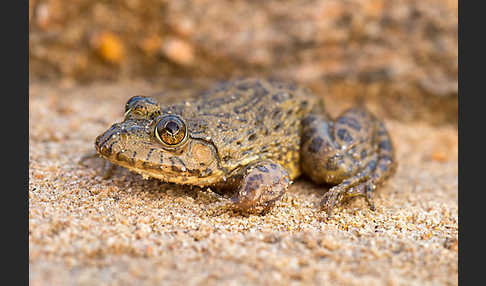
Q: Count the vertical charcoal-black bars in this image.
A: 2